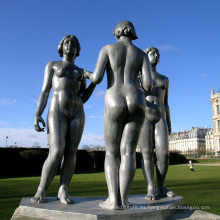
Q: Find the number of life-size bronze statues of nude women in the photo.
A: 3